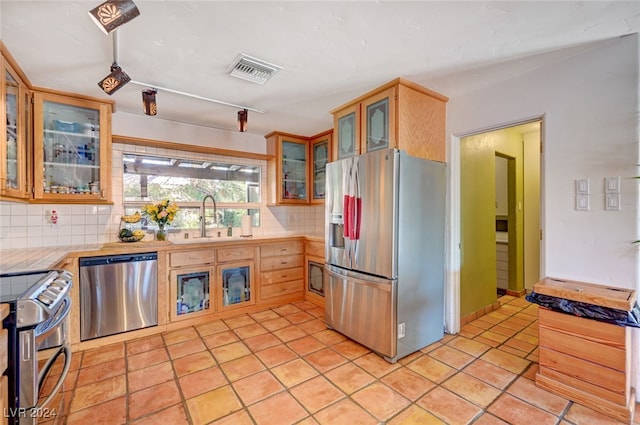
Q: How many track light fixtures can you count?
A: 4